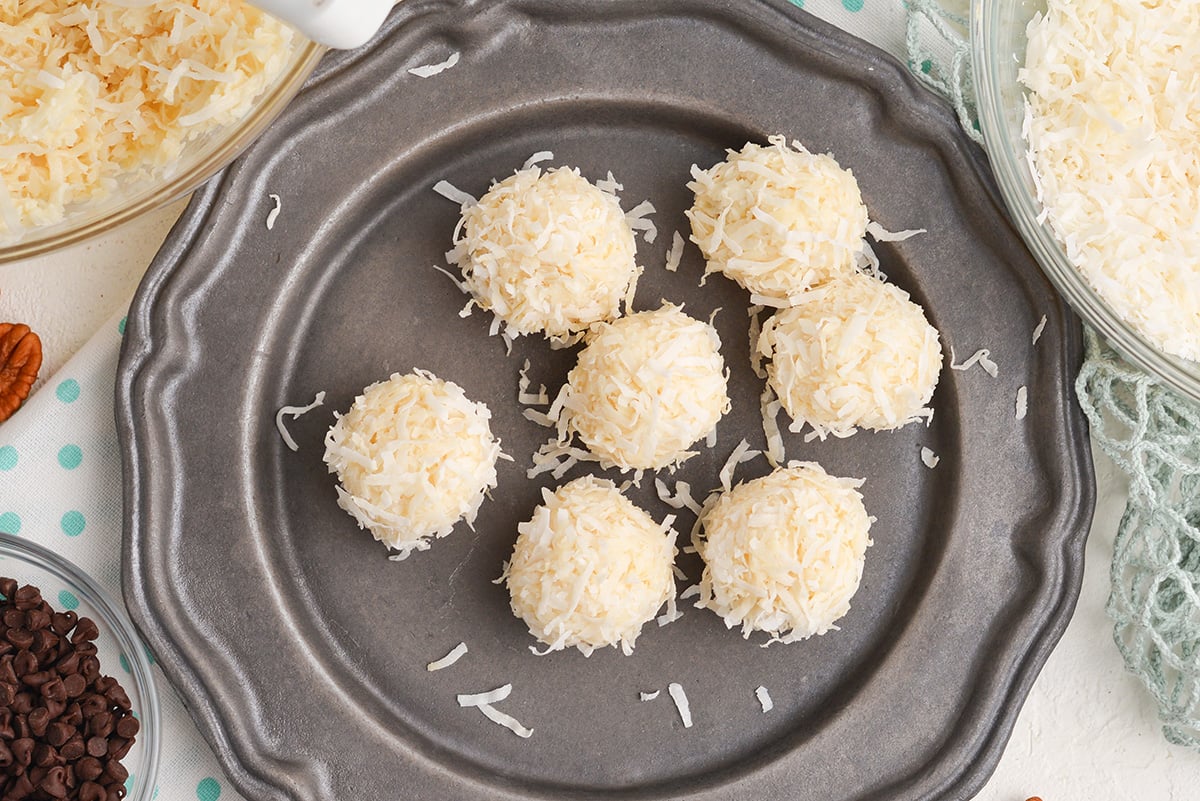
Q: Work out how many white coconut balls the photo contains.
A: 7